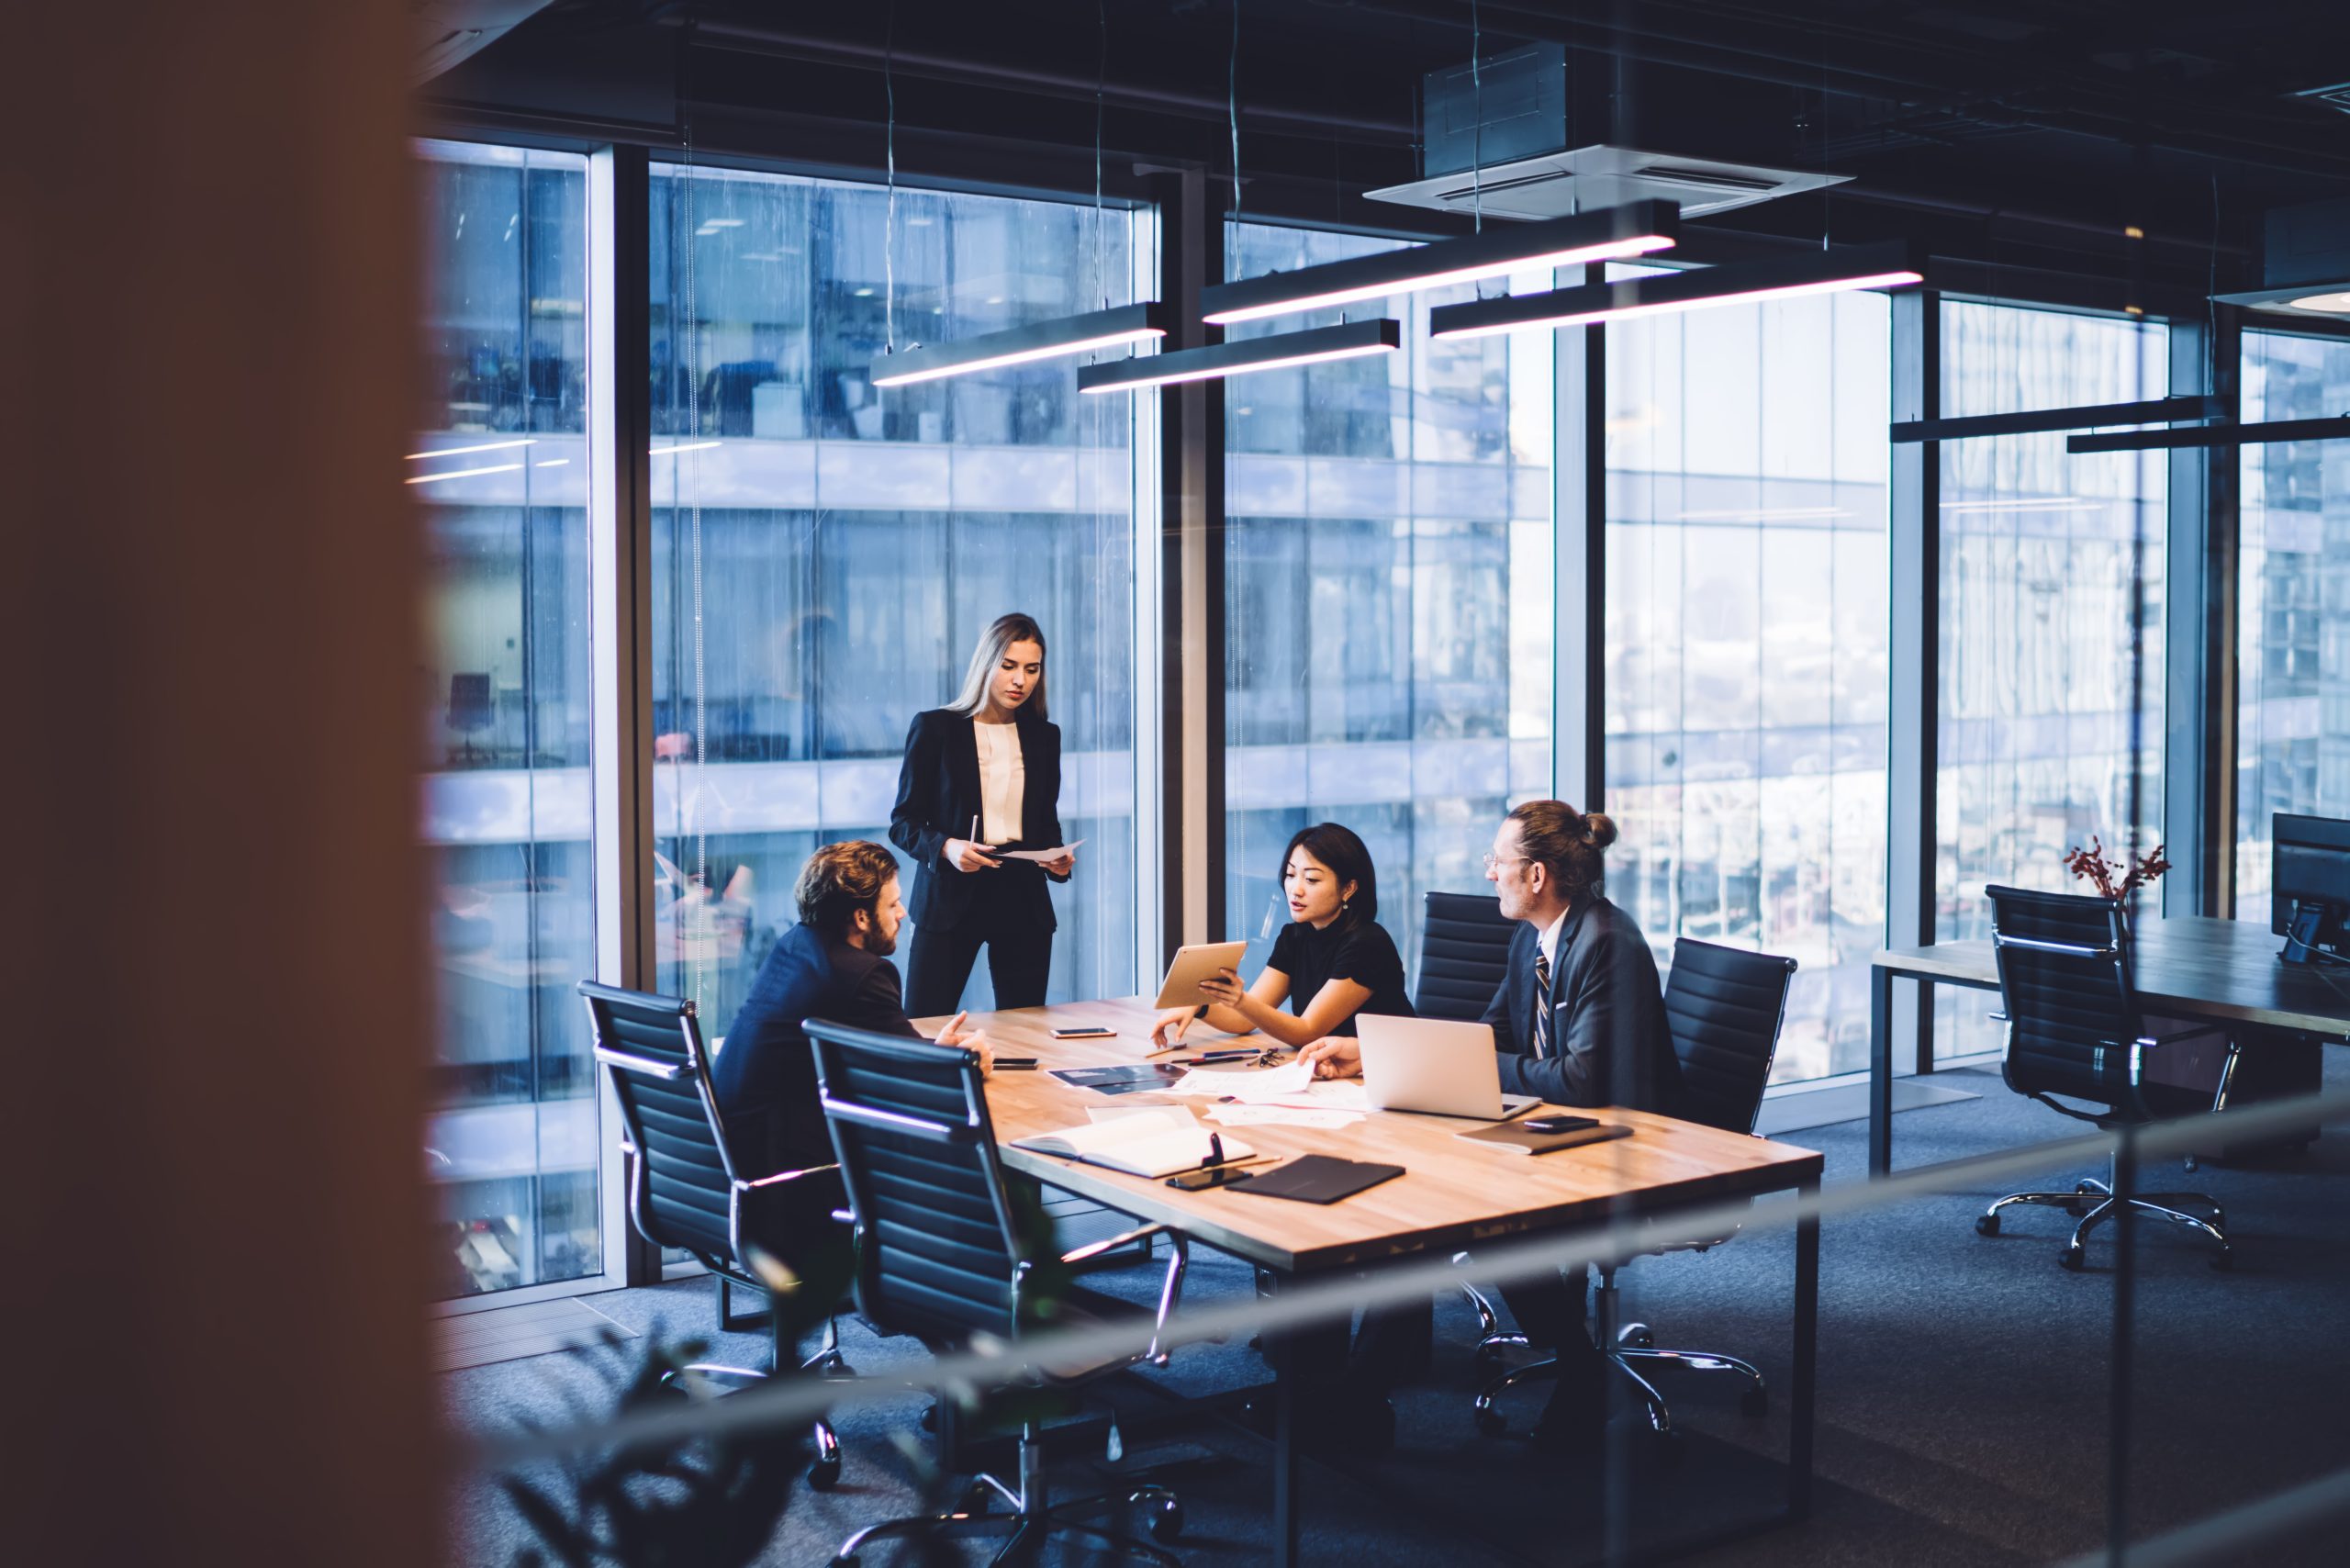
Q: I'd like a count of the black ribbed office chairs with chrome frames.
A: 5